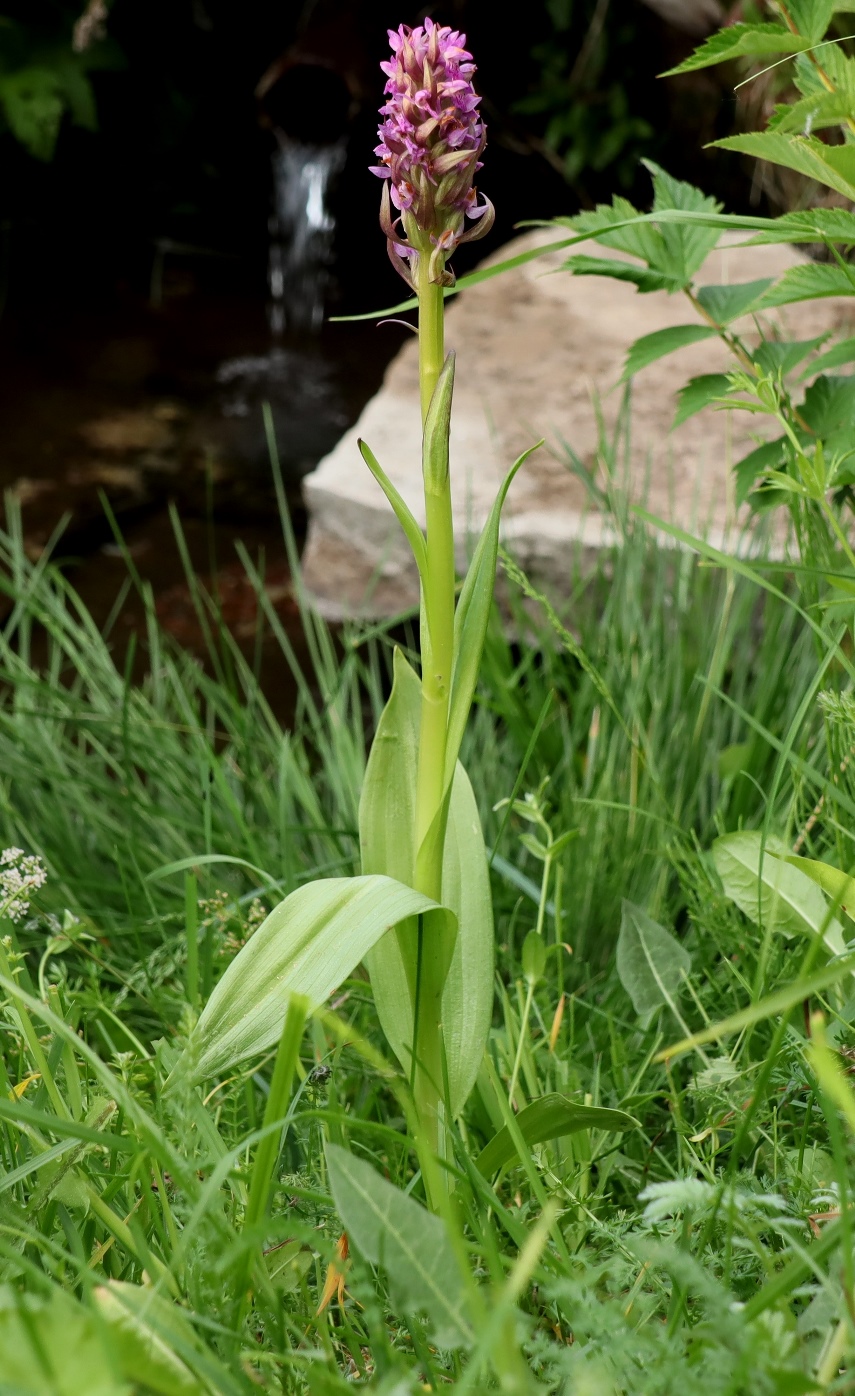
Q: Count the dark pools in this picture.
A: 1